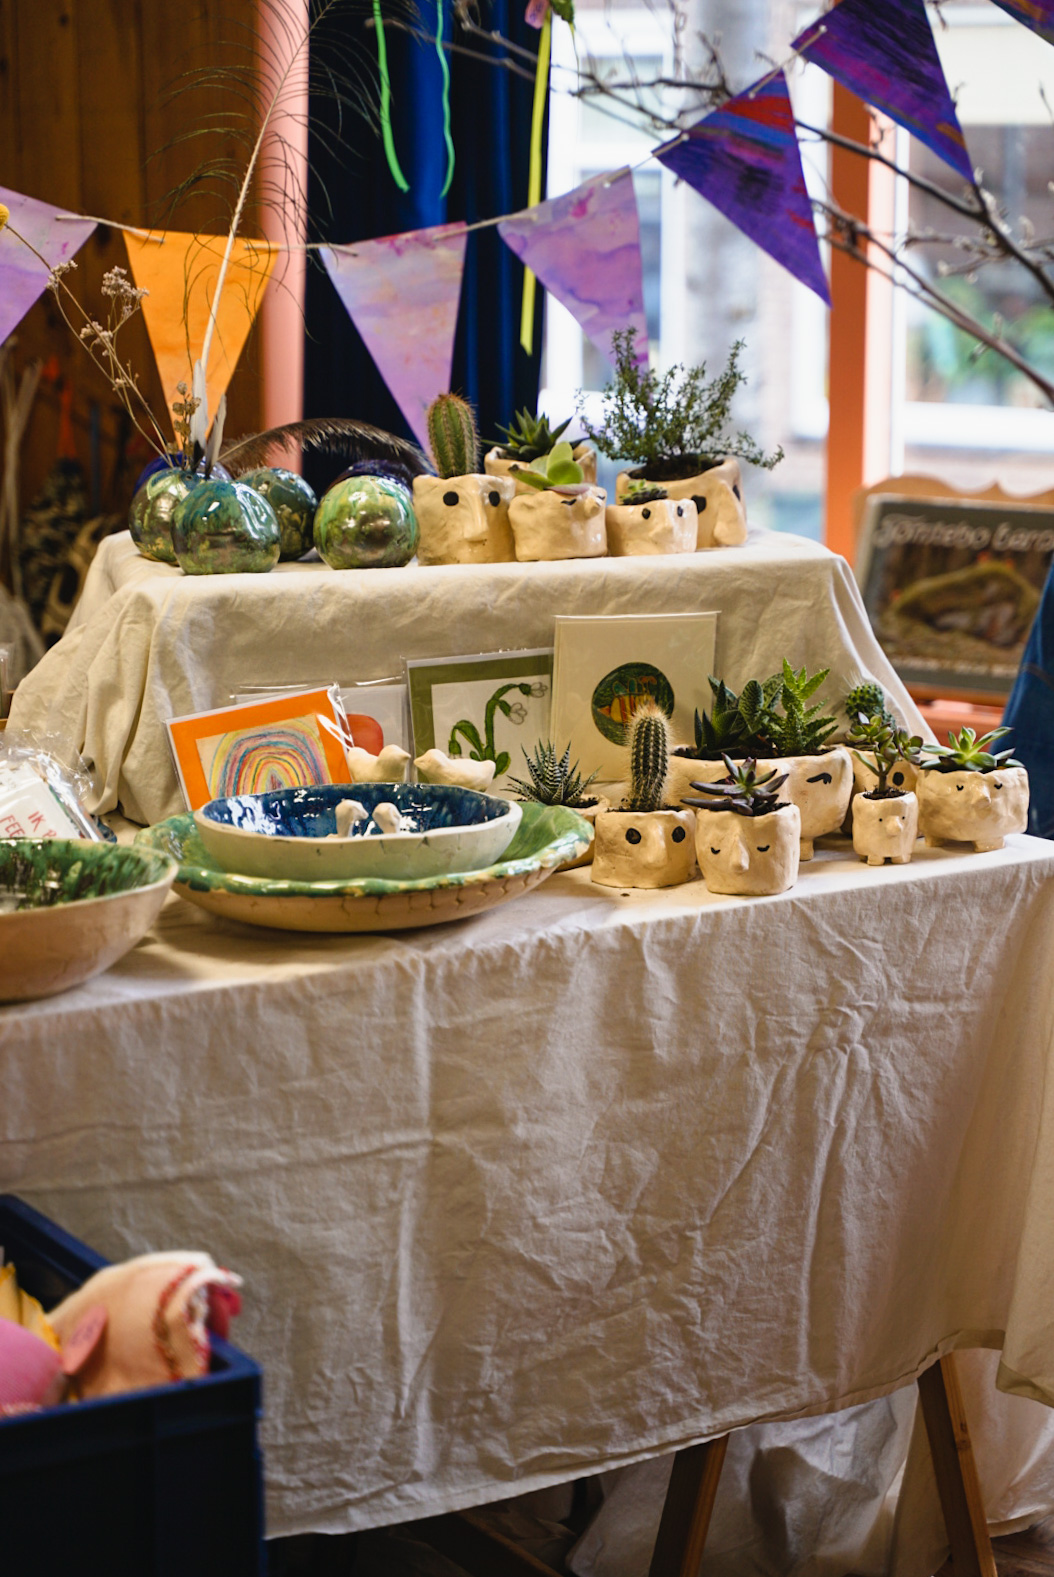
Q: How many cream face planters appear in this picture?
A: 12